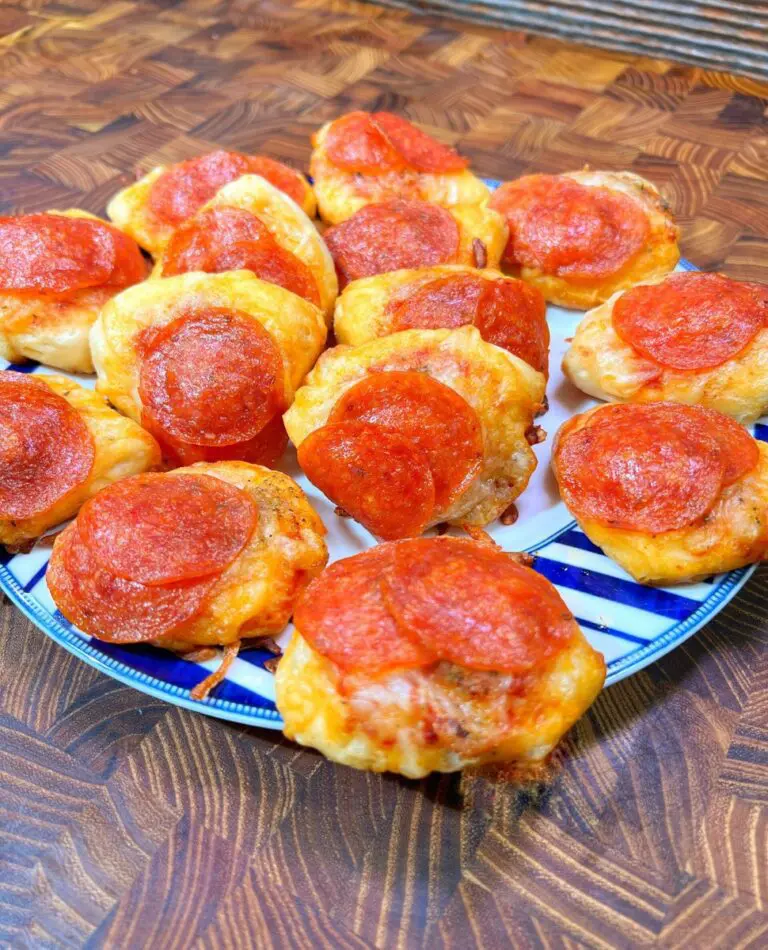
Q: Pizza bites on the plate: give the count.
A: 14